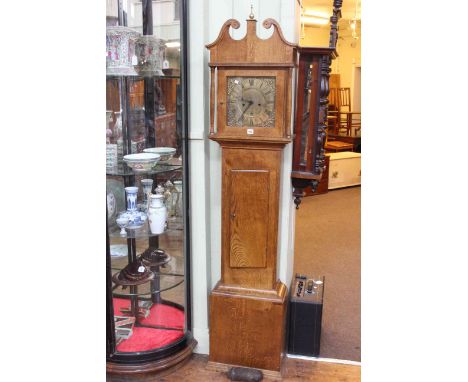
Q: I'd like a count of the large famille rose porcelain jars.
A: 2